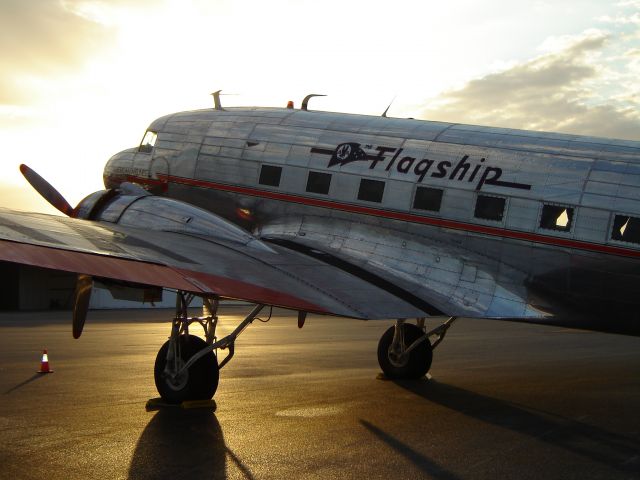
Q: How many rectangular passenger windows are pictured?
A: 7